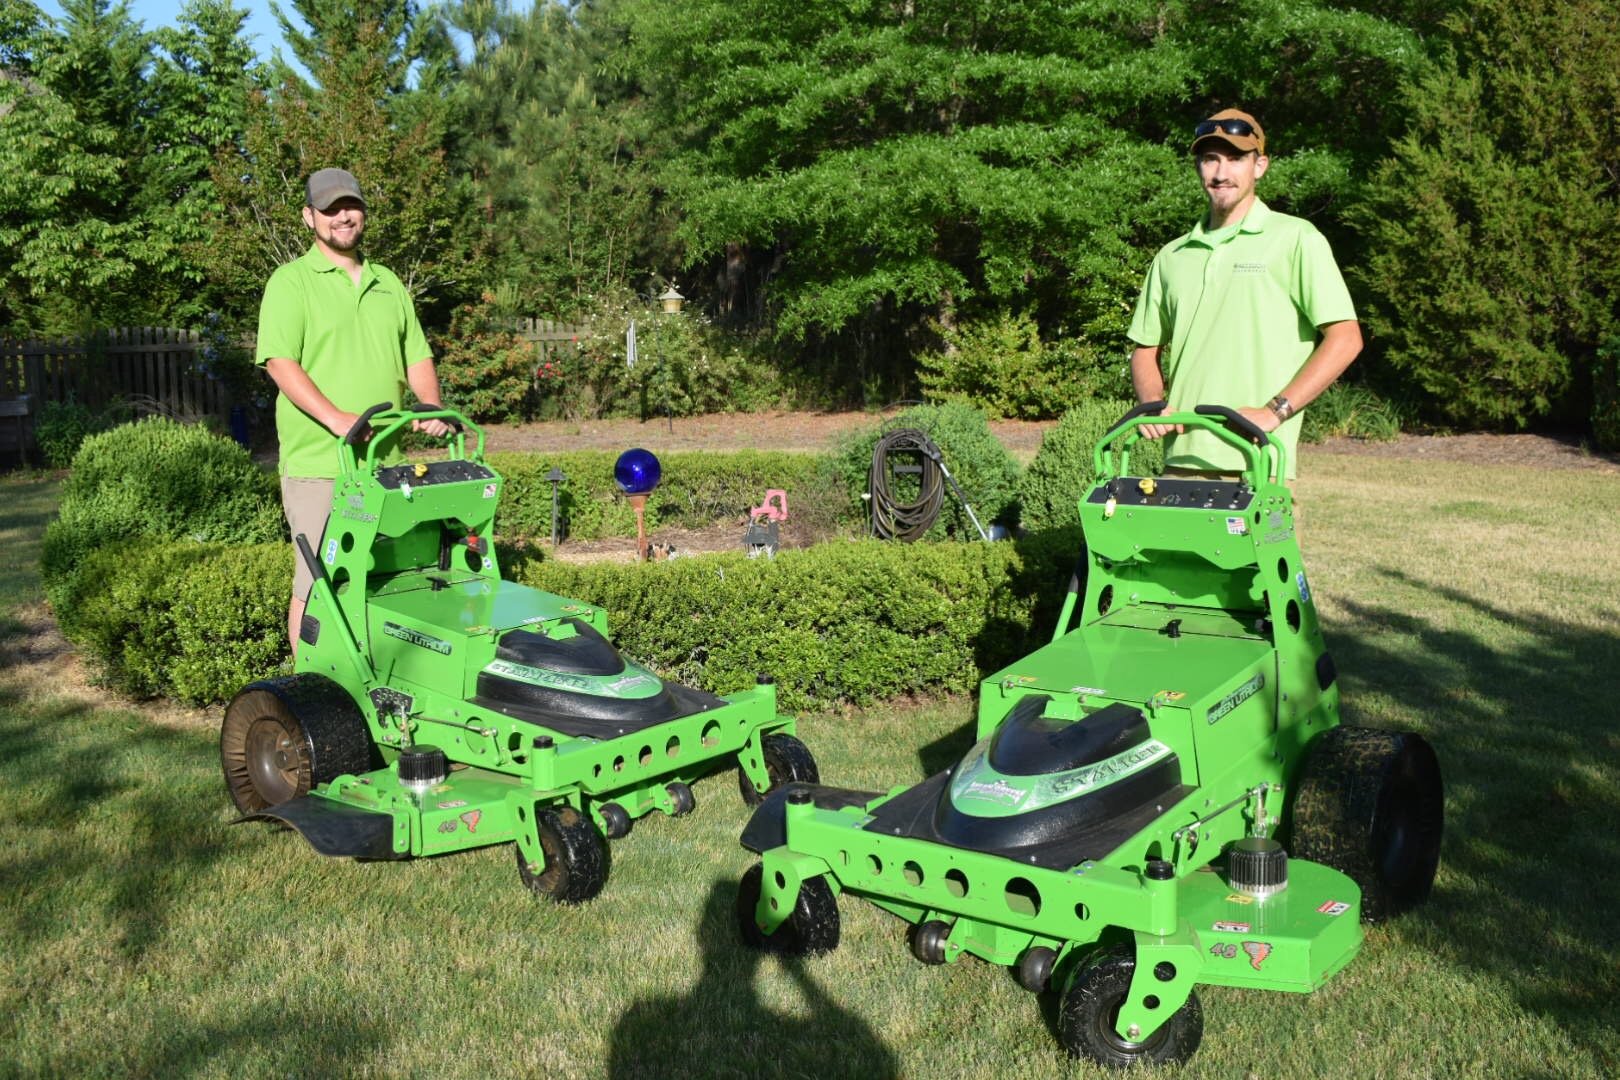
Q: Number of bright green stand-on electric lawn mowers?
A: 2